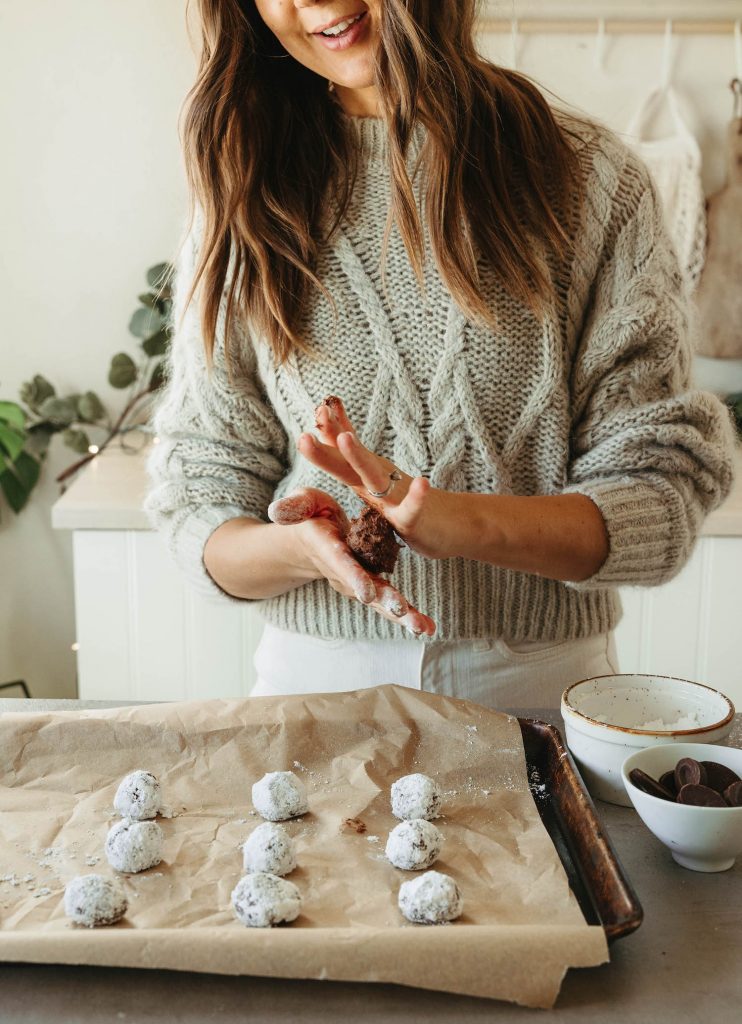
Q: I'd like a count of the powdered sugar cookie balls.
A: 9